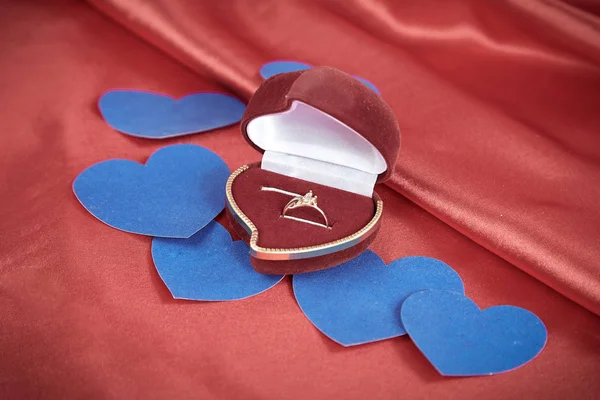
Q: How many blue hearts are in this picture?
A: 6